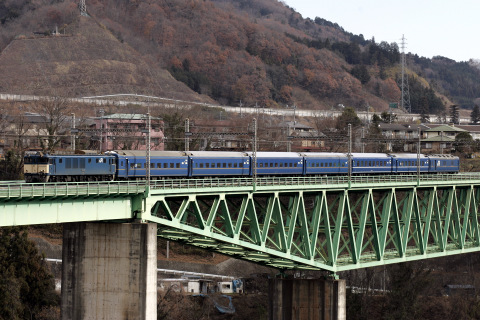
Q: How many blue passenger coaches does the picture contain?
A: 7